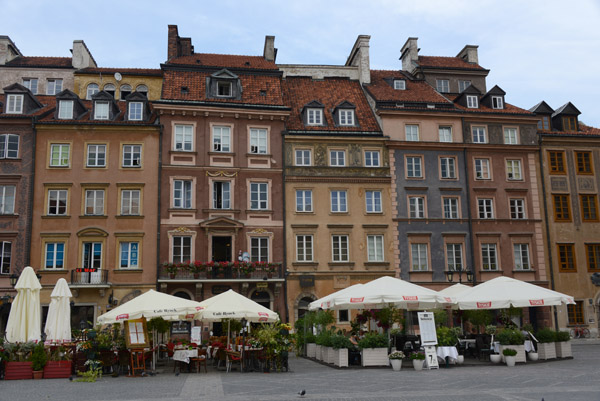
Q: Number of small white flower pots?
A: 6